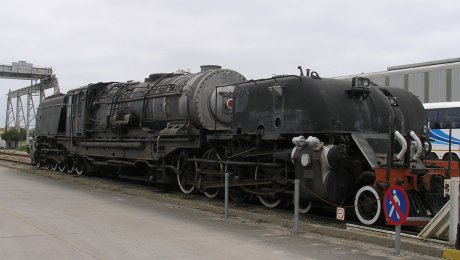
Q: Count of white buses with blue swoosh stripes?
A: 1